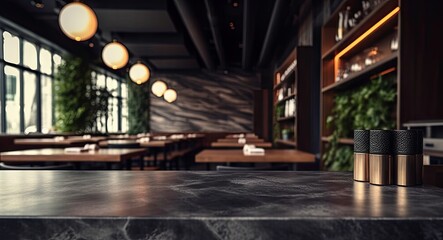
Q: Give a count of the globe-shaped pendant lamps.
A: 5